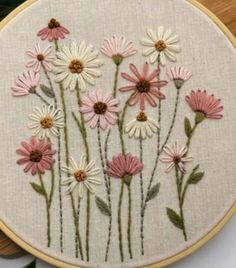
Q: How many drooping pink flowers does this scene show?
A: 1